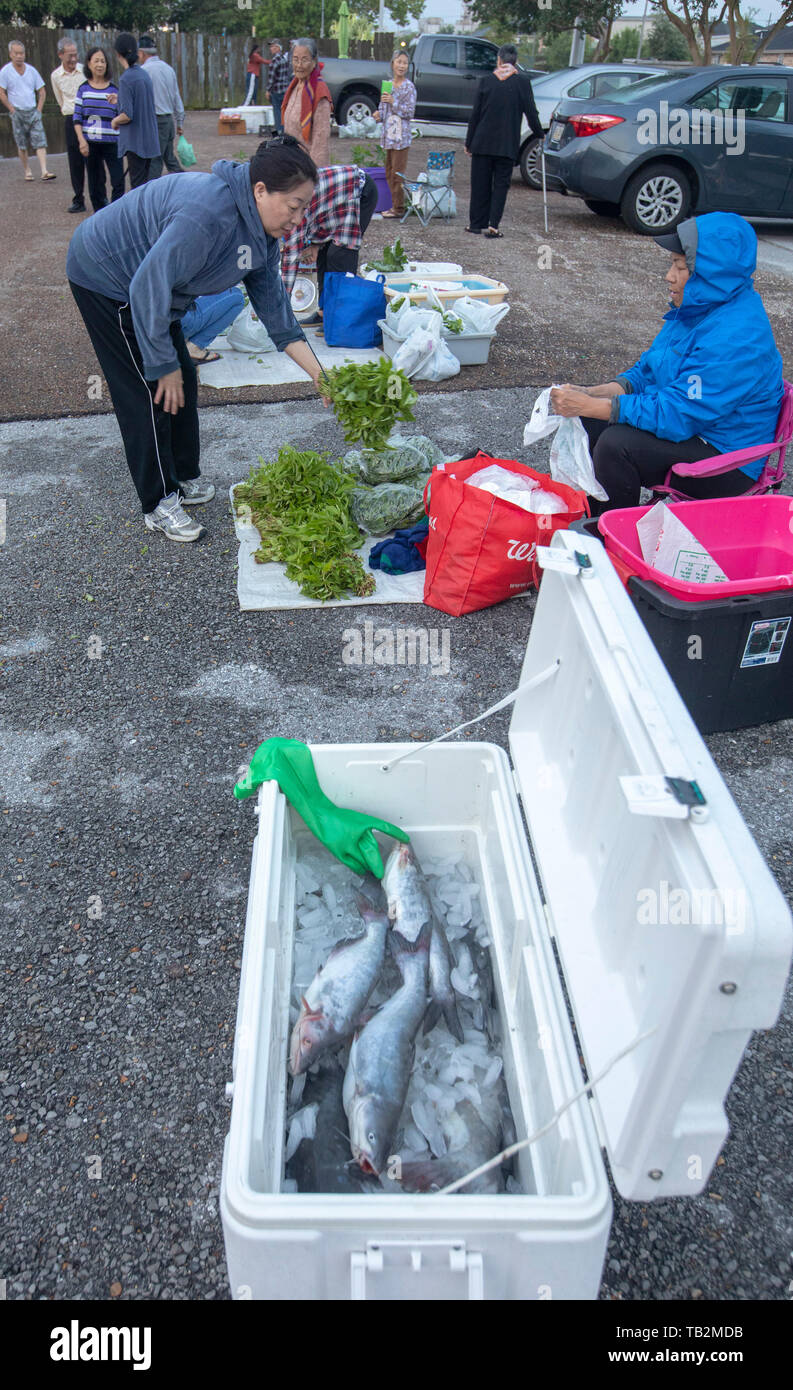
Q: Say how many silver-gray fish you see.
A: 3